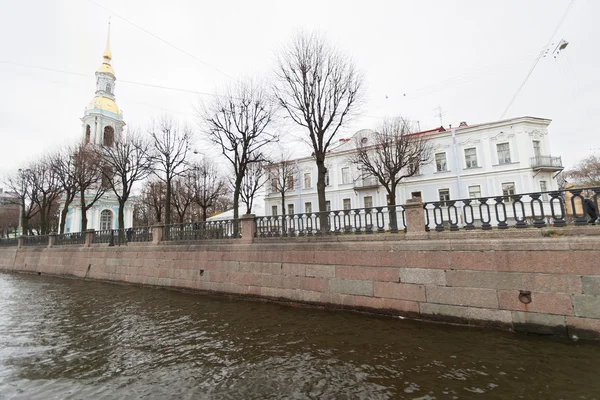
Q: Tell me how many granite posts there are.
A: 6